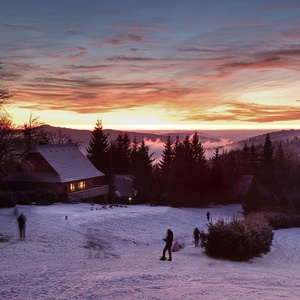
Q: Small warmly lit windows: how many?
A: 2